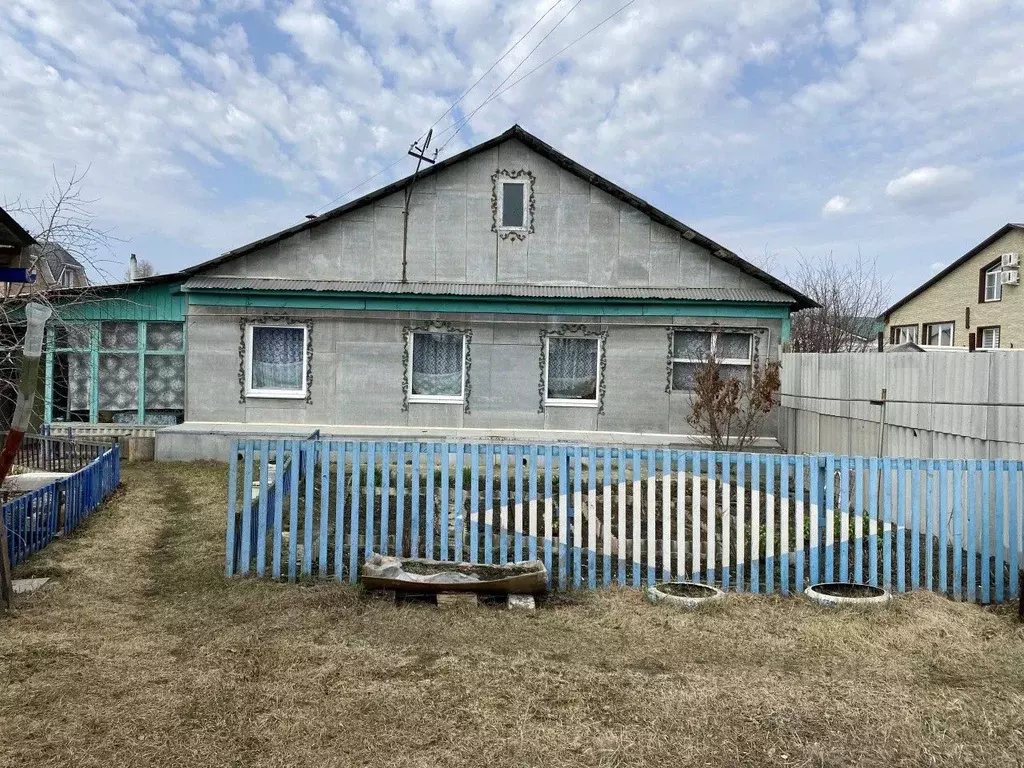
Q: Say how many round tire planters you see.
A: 2